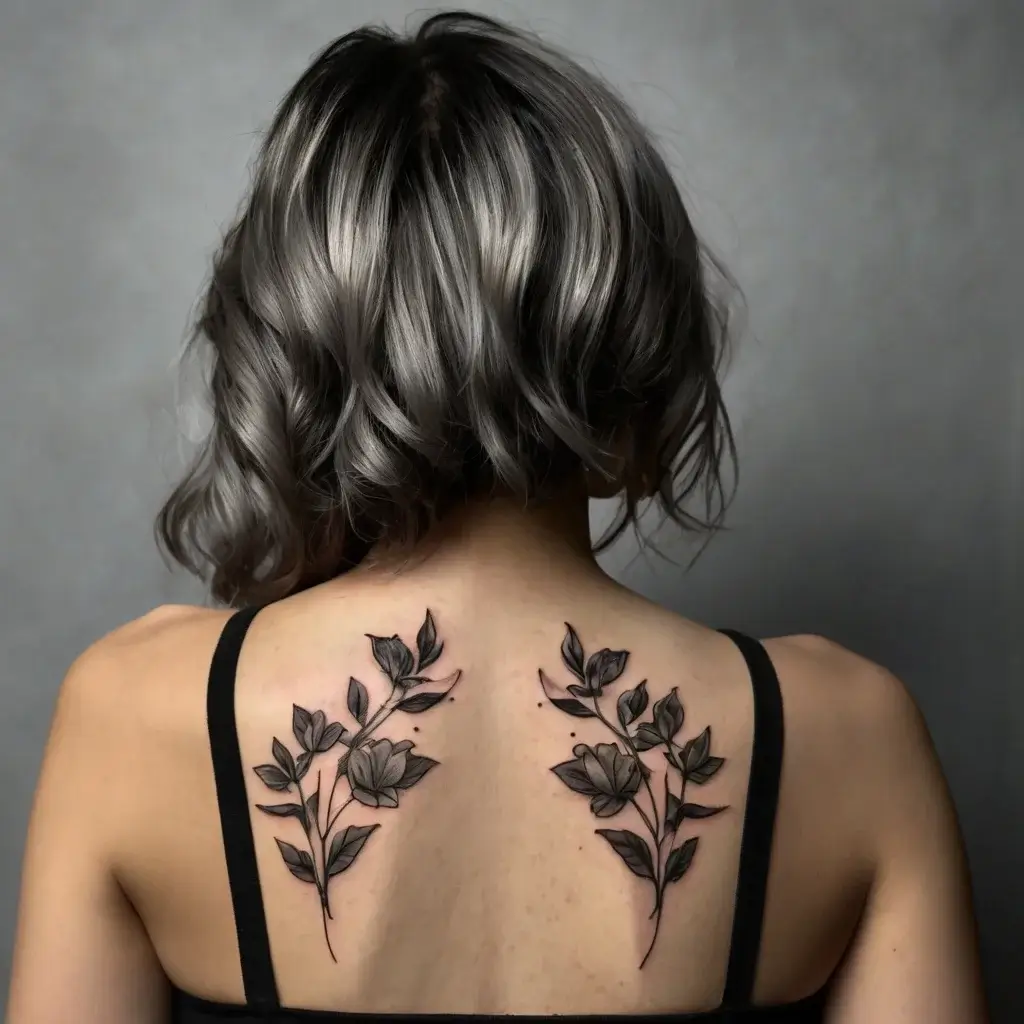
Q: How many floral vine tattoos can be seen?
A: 2